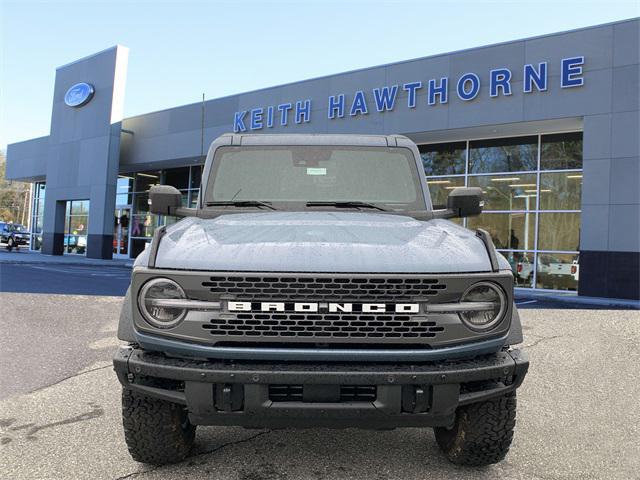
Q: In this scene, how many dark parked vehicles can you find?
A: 1